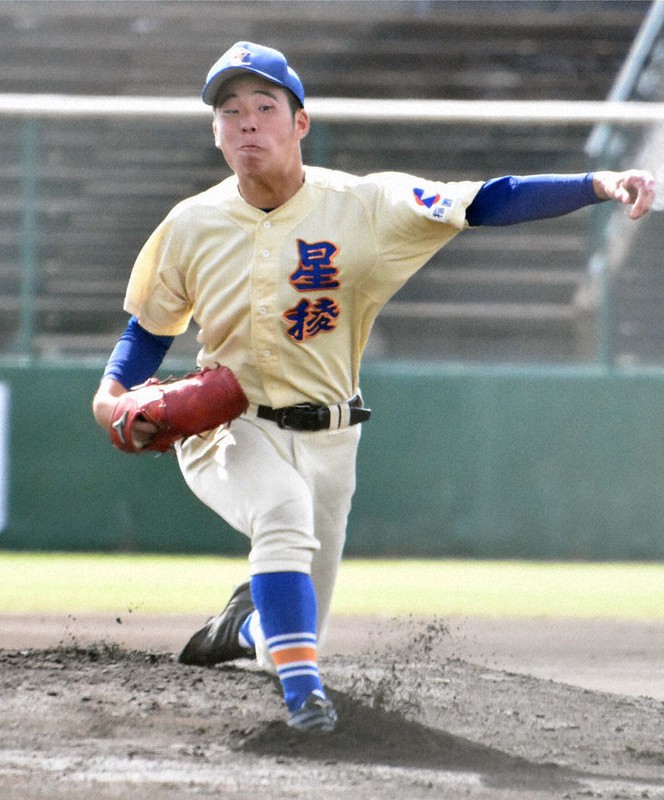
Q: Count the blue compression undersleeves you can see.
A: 2